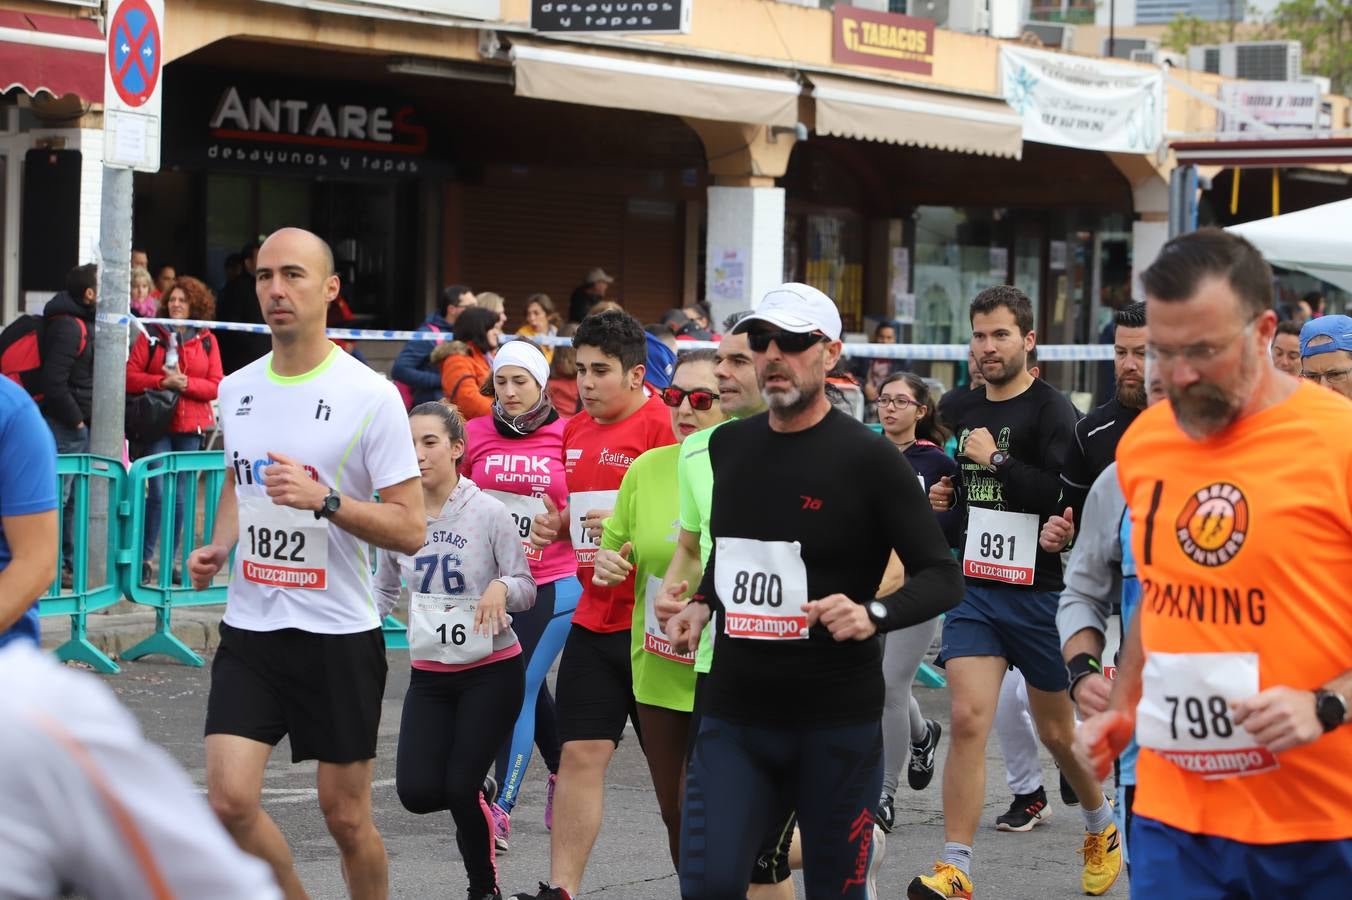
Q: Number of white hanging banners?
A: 1